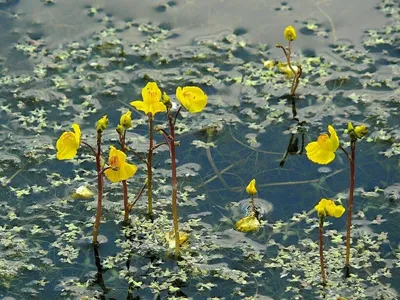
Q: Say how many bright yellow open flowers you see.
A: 6